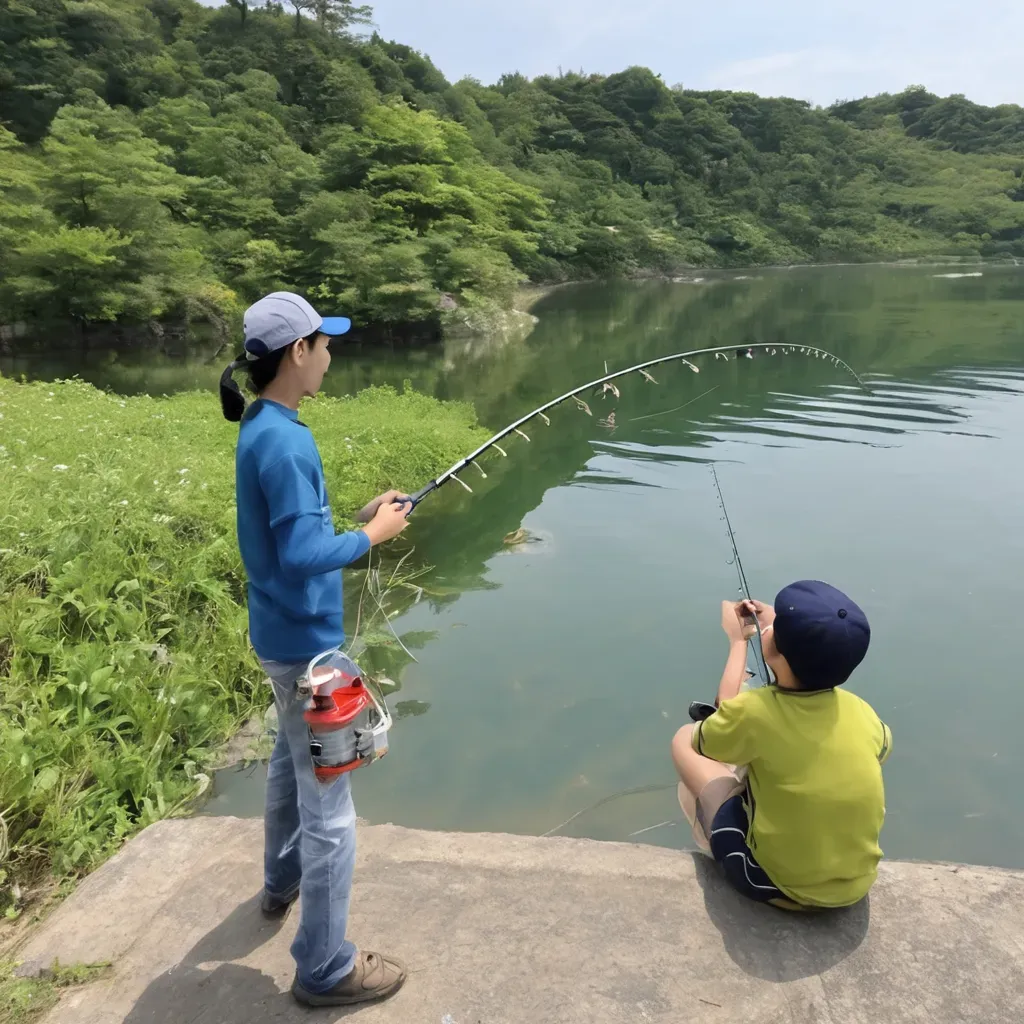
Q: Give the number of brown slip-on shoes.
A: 2